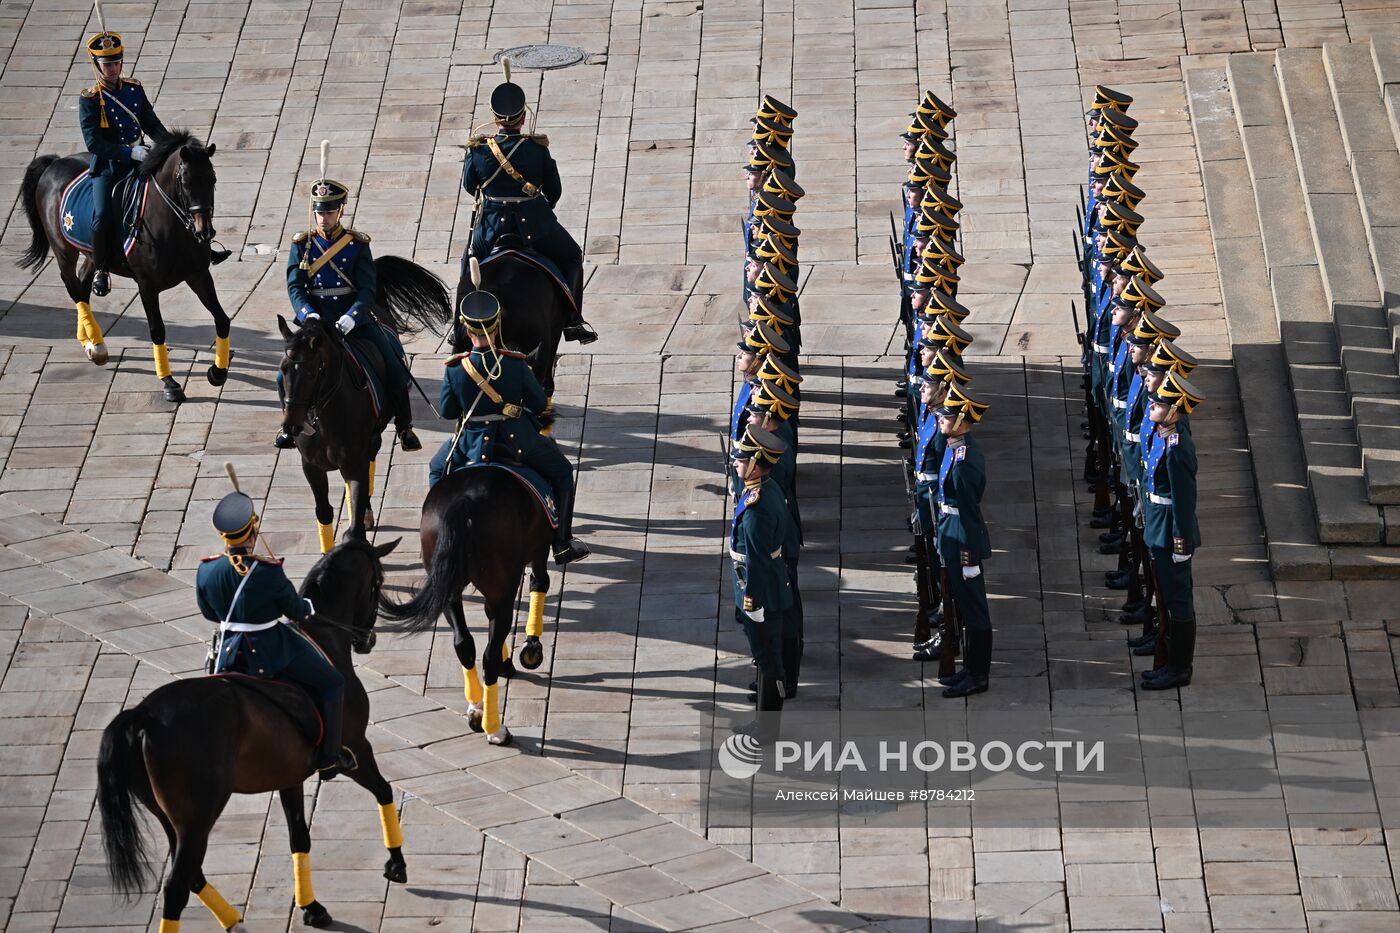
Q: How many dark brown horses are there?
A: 5